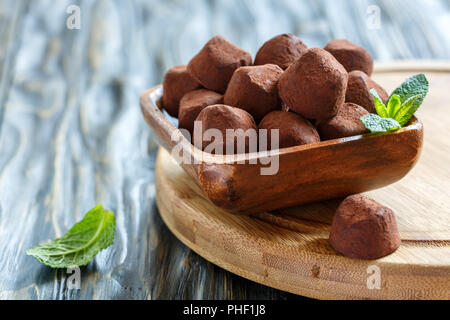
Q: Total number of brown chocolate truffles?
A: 12